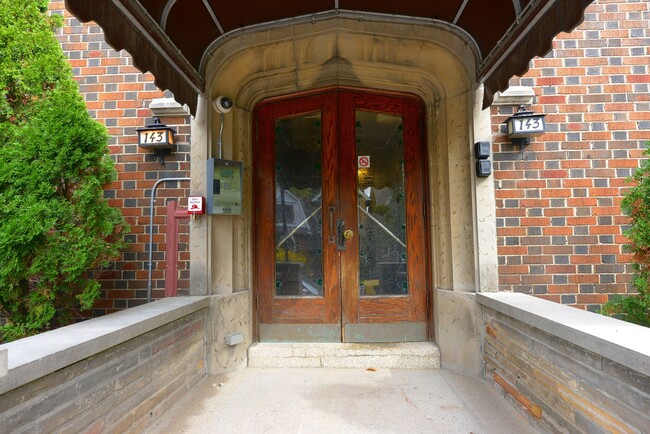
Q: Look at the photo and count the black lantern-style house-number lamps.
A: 2